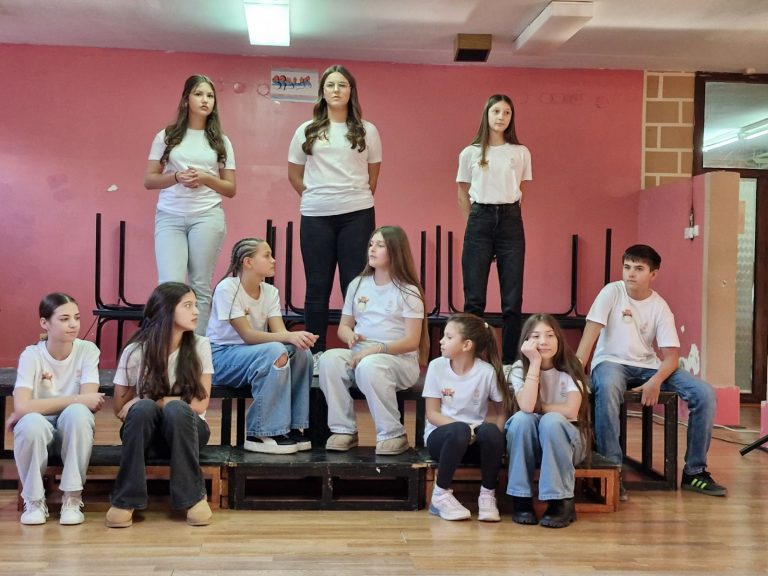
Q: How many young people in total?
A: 10